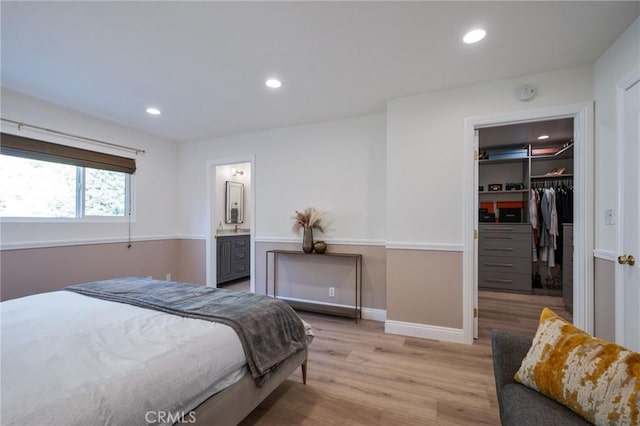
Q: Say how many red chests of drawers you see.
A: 0